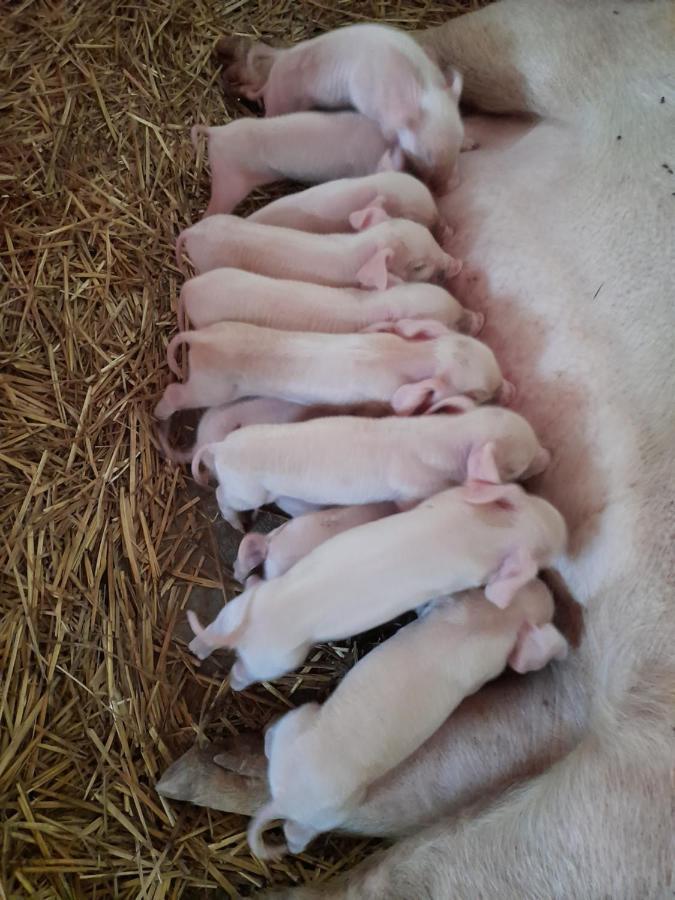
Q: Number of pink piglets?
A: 11